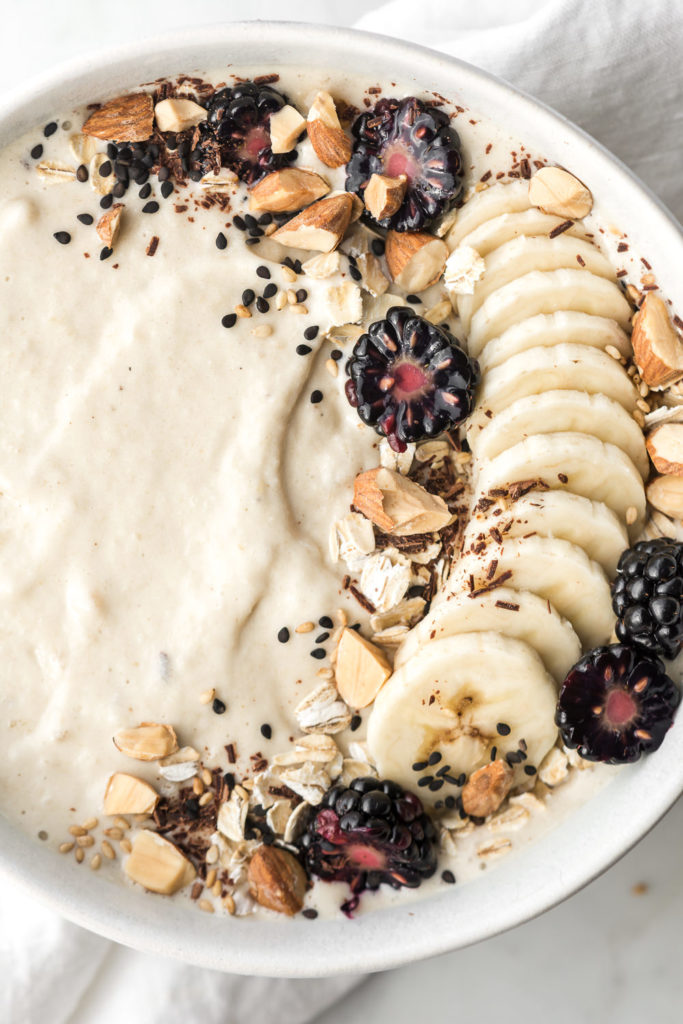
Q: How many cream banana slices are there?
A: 12